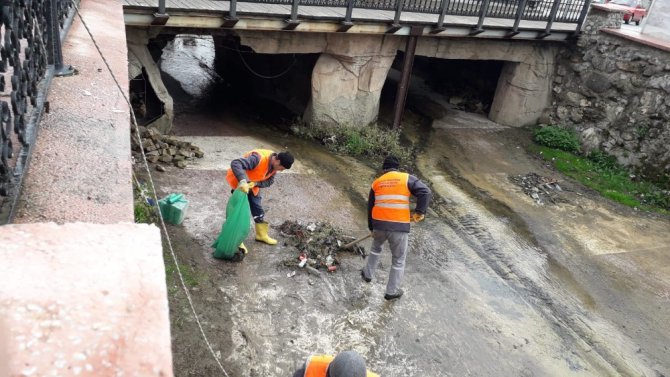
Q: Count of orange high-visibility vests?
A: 3